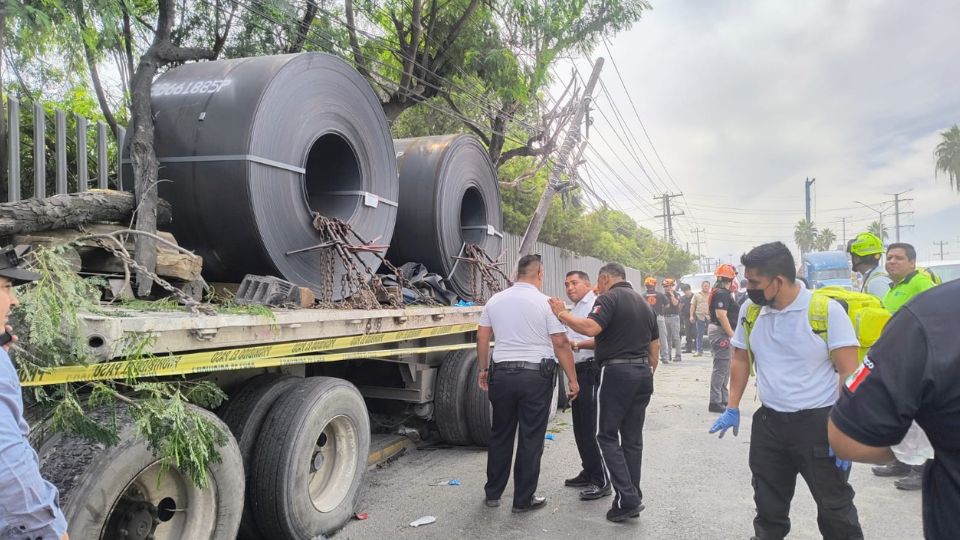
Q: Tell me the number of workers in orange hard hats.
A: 3